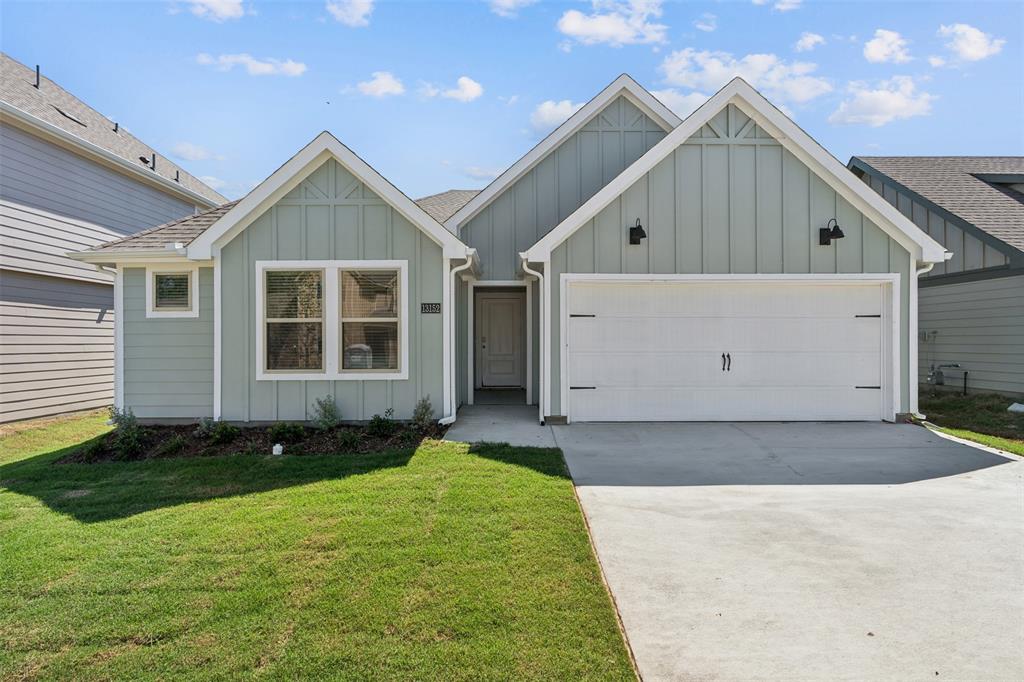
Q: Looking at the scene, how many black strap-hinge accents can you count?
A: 4